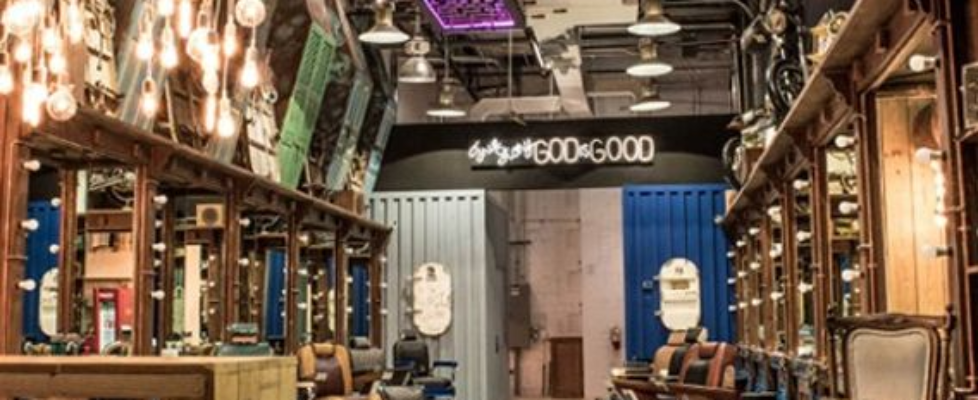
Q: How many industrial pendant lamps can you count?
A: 6